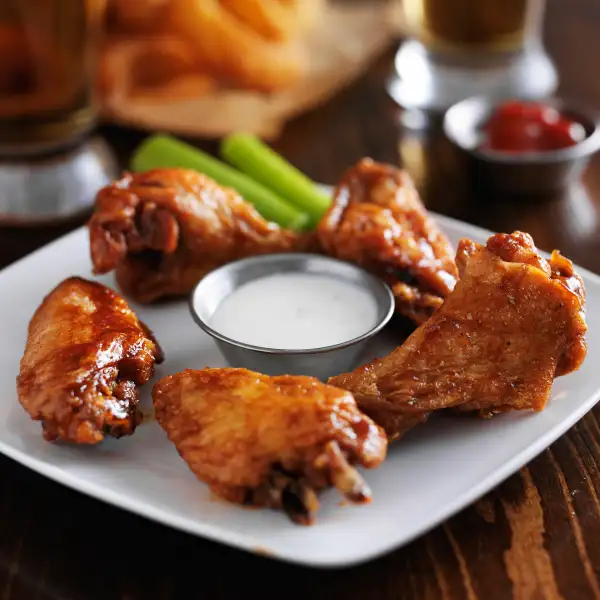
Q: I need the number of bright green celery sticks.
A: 2